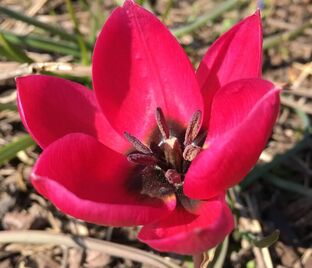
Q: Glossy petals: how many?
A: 6